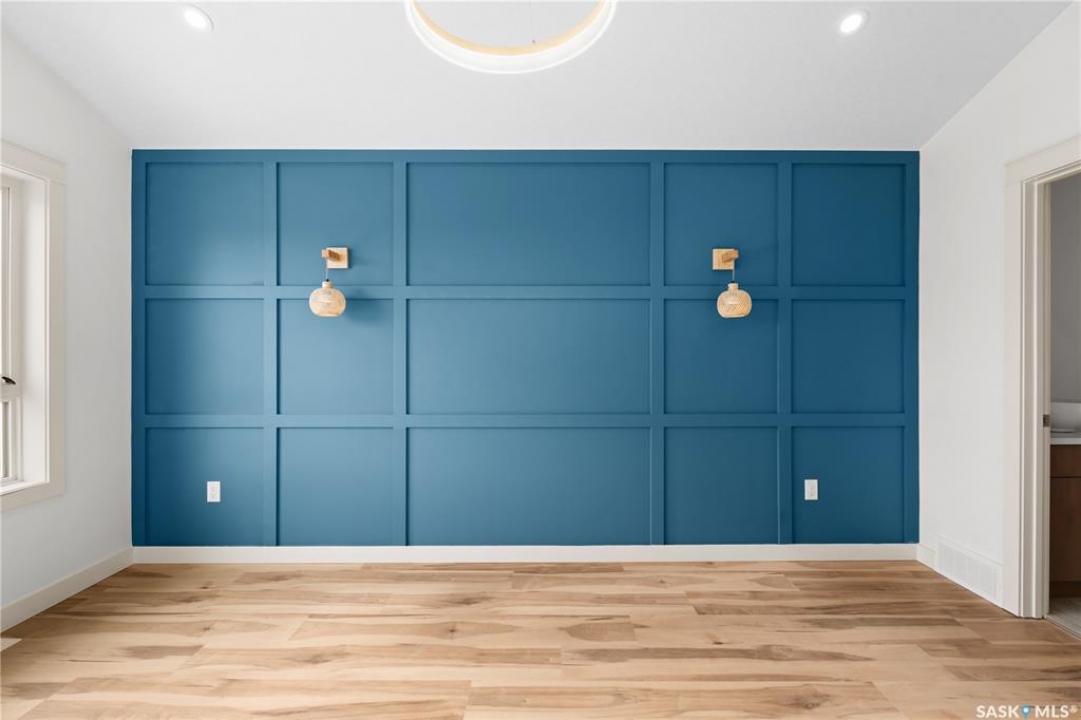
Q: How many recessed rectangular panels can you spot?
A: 15